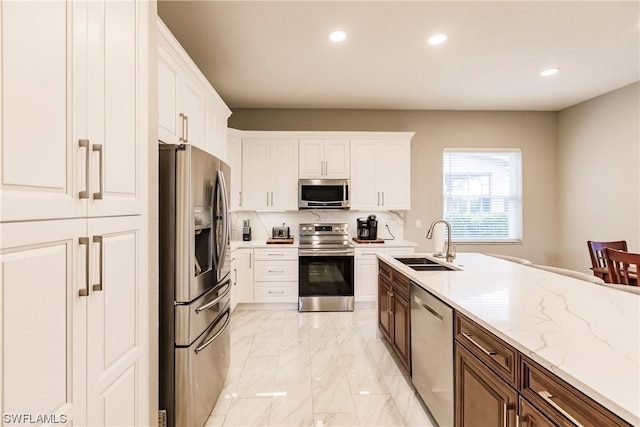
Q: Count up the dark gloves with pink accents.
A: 0